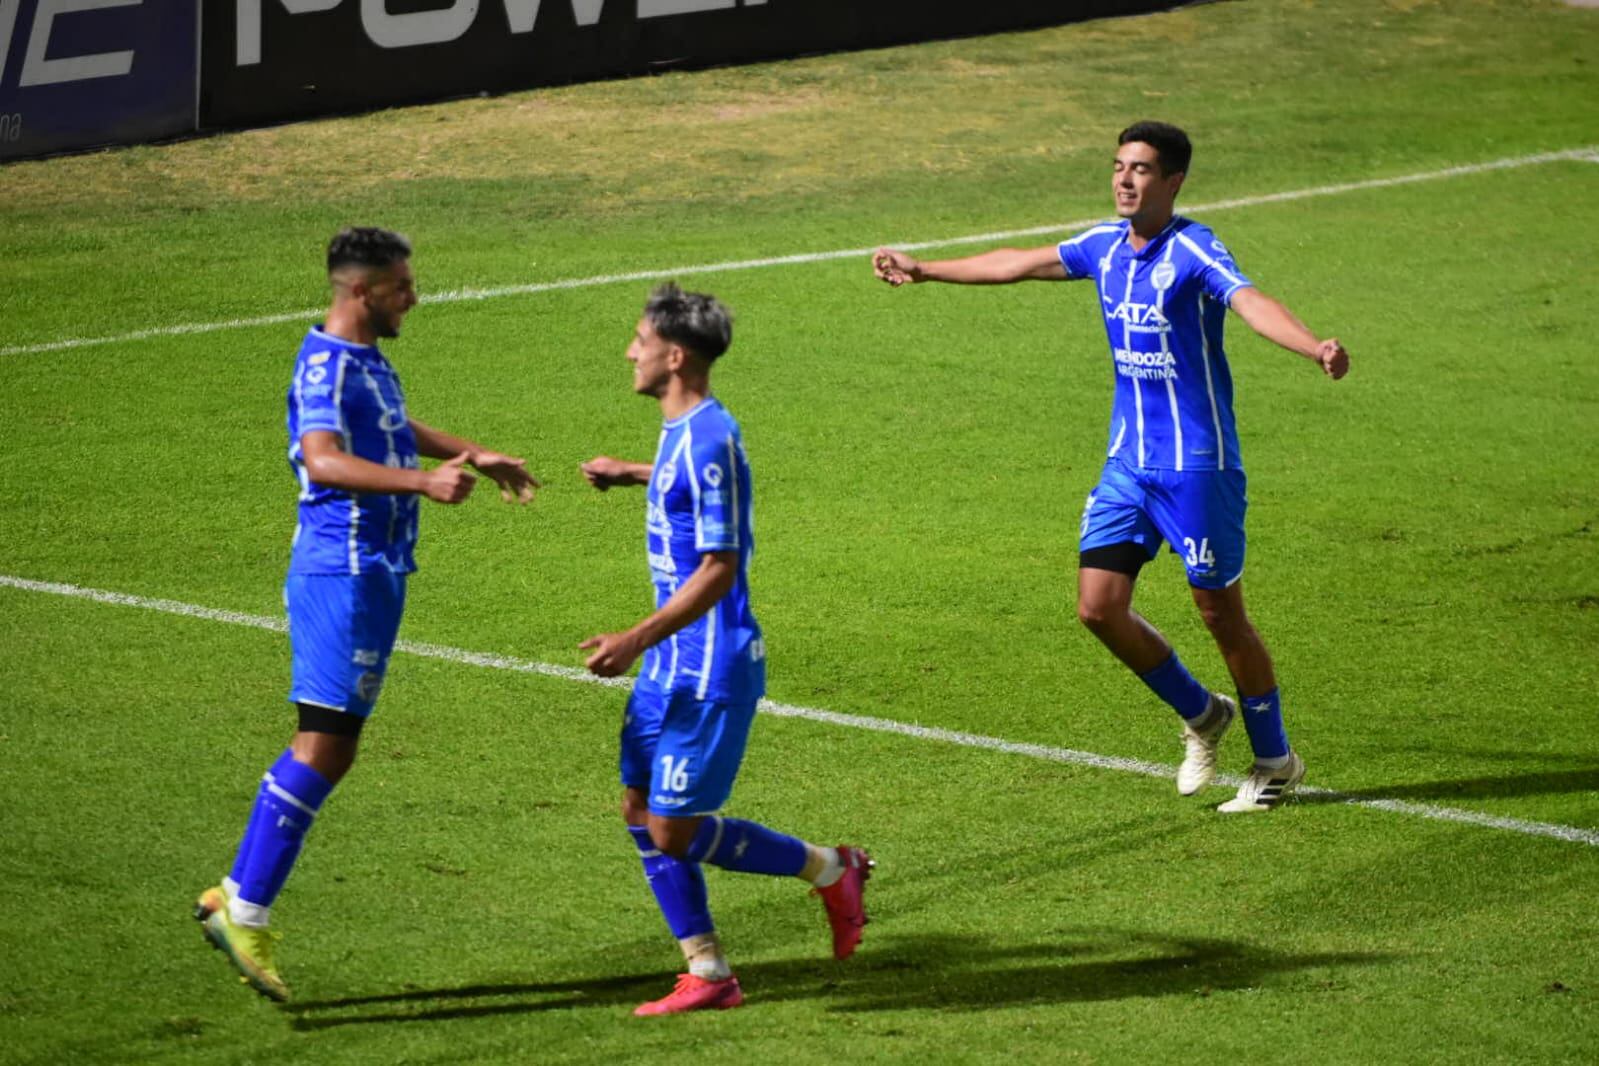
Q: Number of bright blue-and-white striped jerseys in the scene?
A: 3